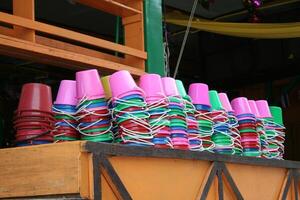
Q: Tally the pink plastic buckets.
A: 10